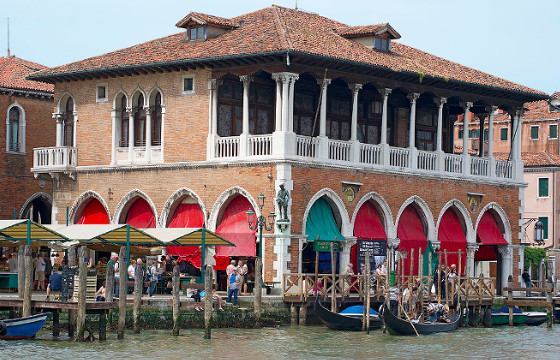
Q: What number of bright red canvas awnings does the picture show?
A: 8